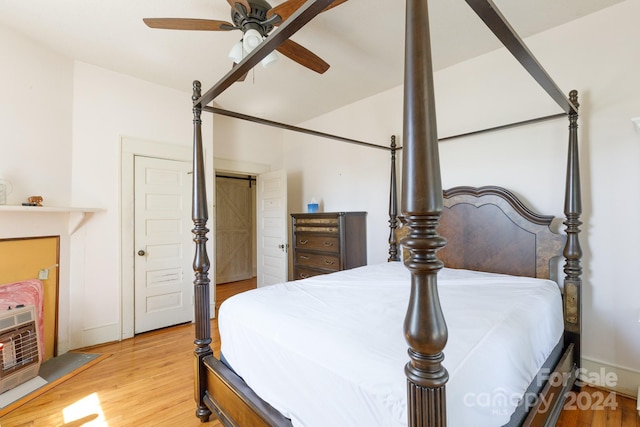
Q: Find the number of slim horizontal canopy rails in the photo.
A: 4